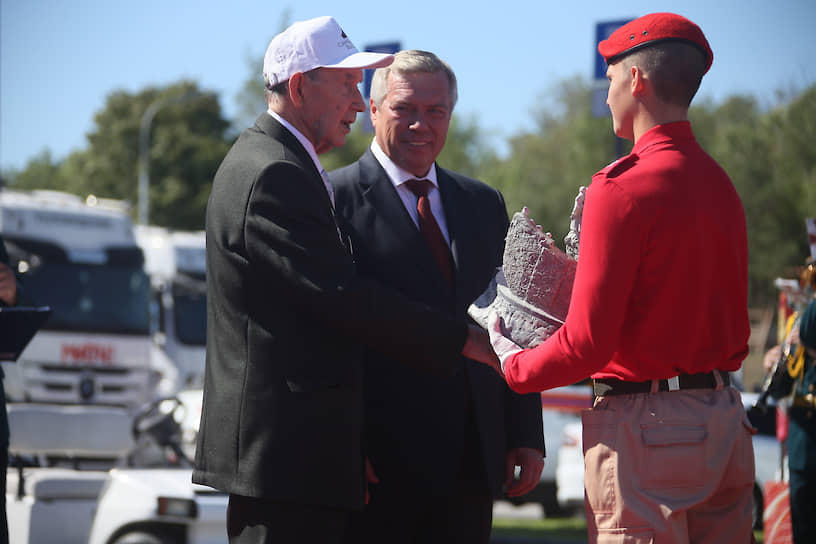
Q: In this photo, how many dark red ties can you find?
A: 1